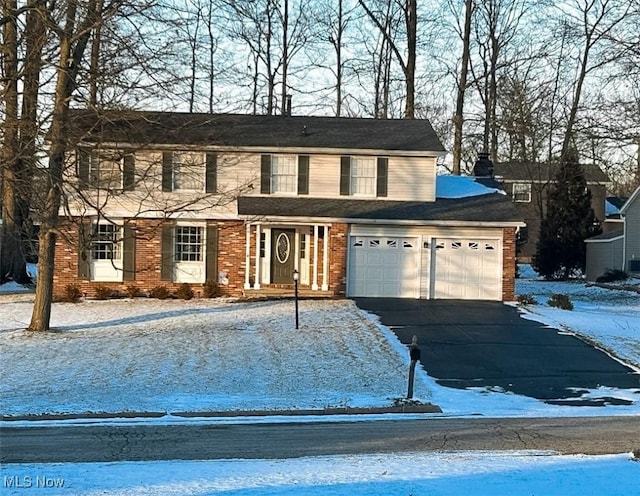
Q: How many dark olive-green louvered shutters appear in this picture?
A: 12